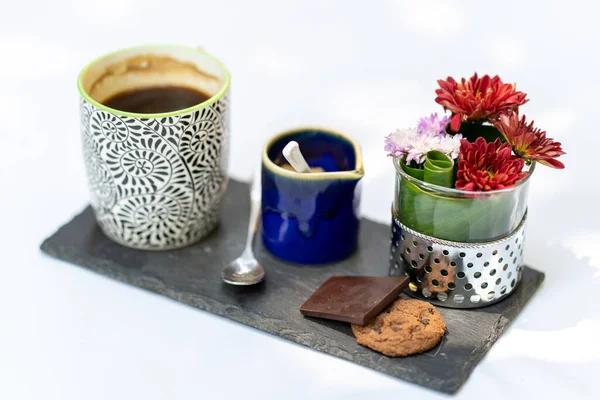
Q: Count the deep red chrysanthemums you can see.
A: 3